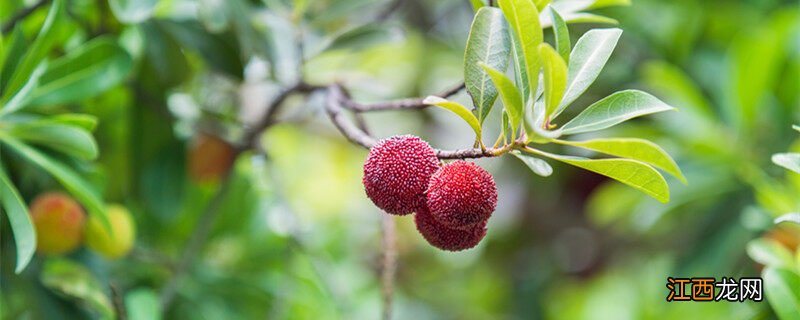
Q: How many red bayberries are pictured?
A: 3